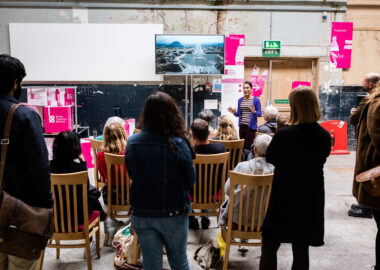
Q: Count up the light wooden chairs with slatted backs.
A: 6